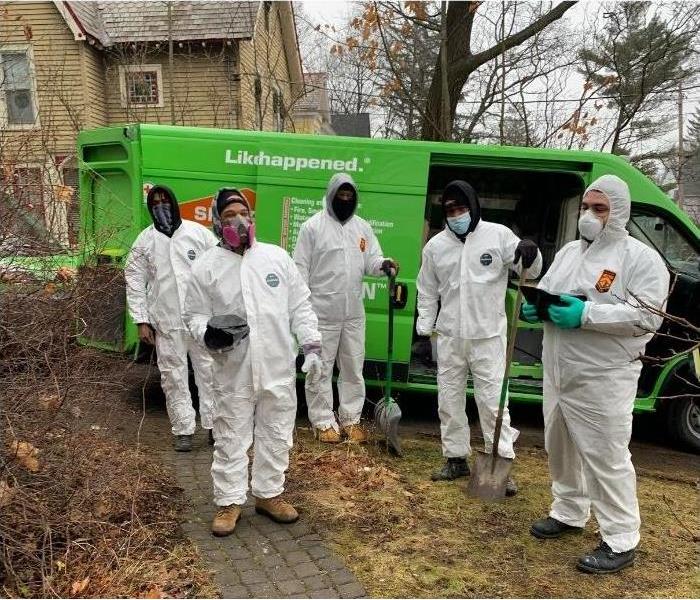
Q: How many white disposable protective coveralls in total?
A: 5